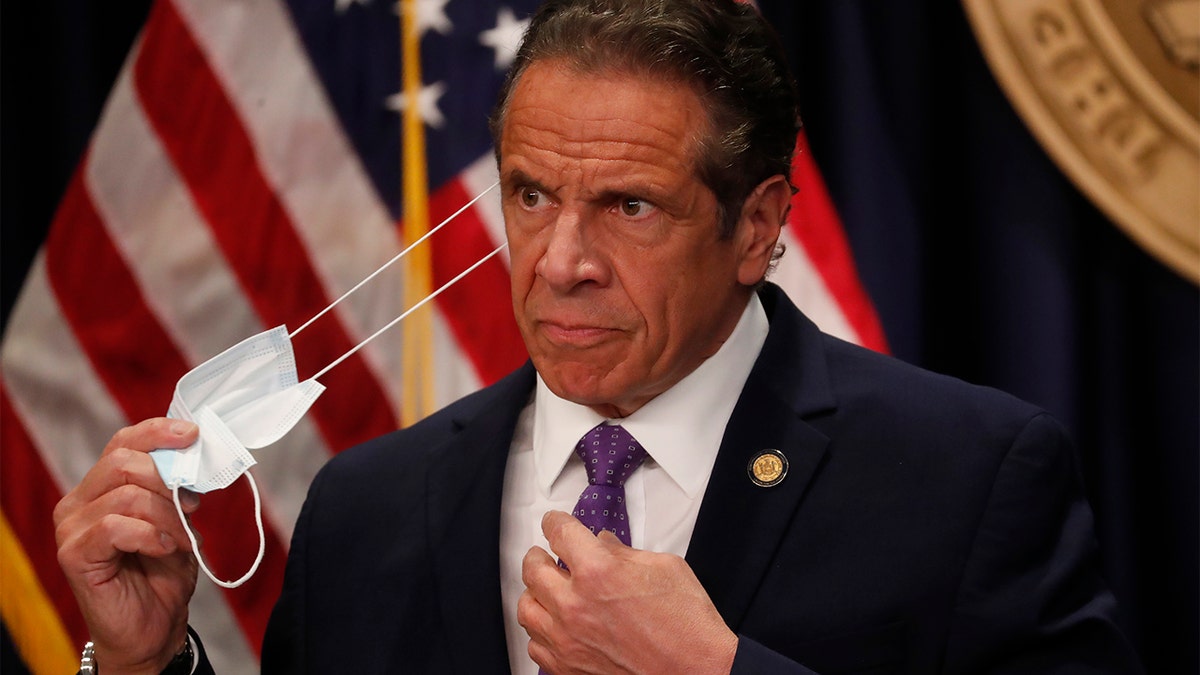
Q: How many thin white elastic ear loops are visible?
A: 2